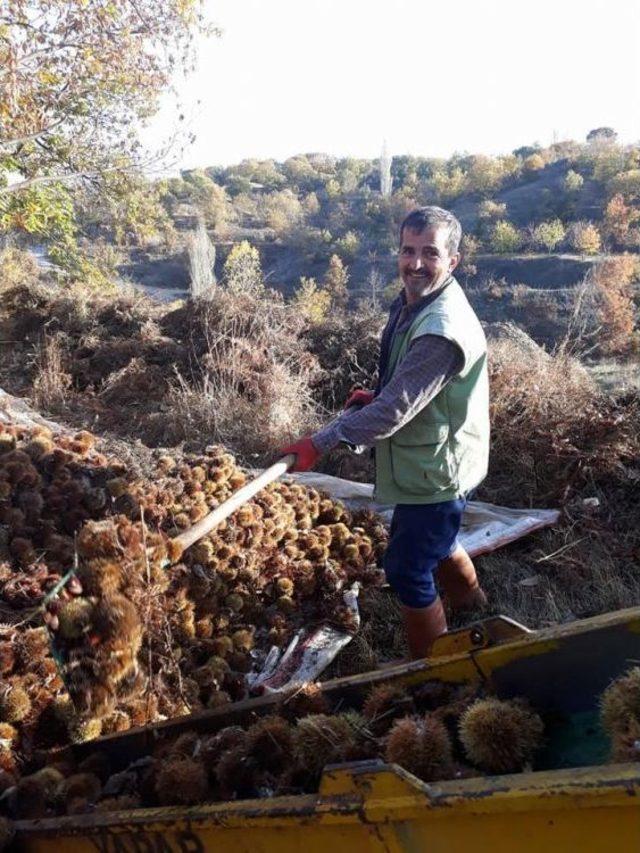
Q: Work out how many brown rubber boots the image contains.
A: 2